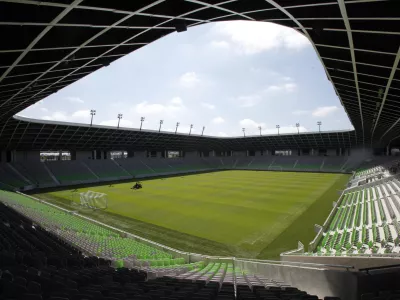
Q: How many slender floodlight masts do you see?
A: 12